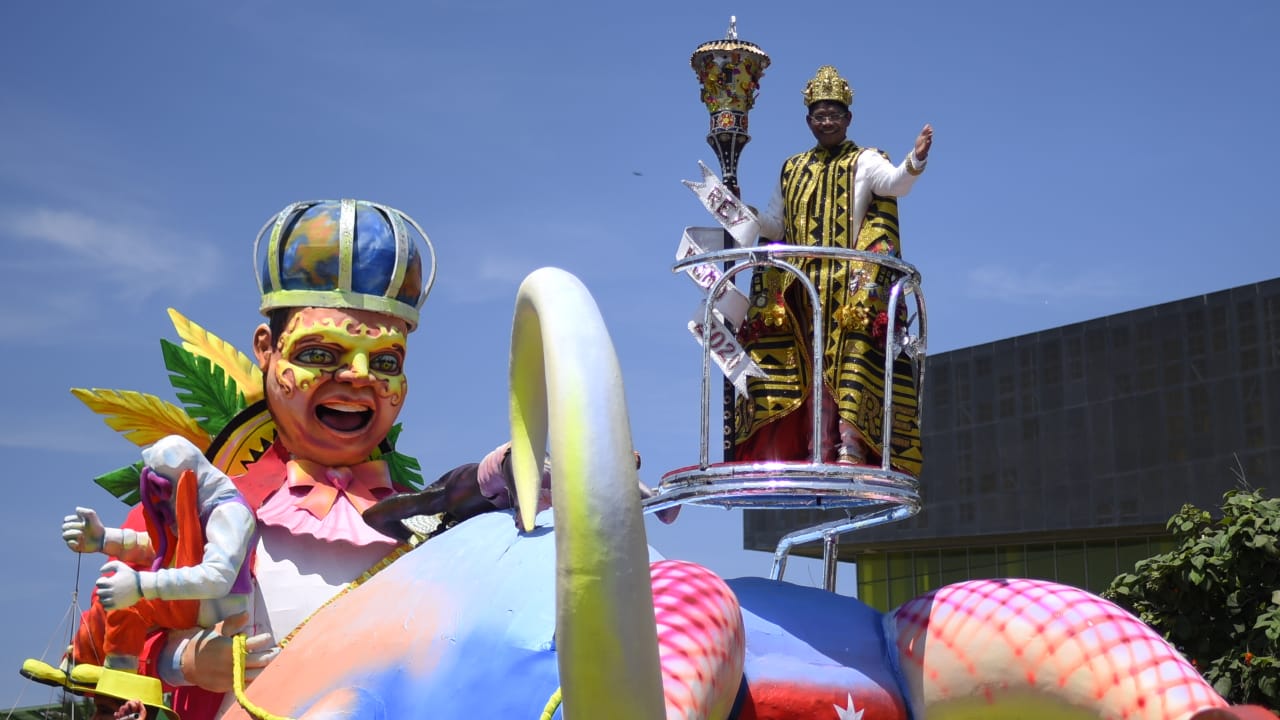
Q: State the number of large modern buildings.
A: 1